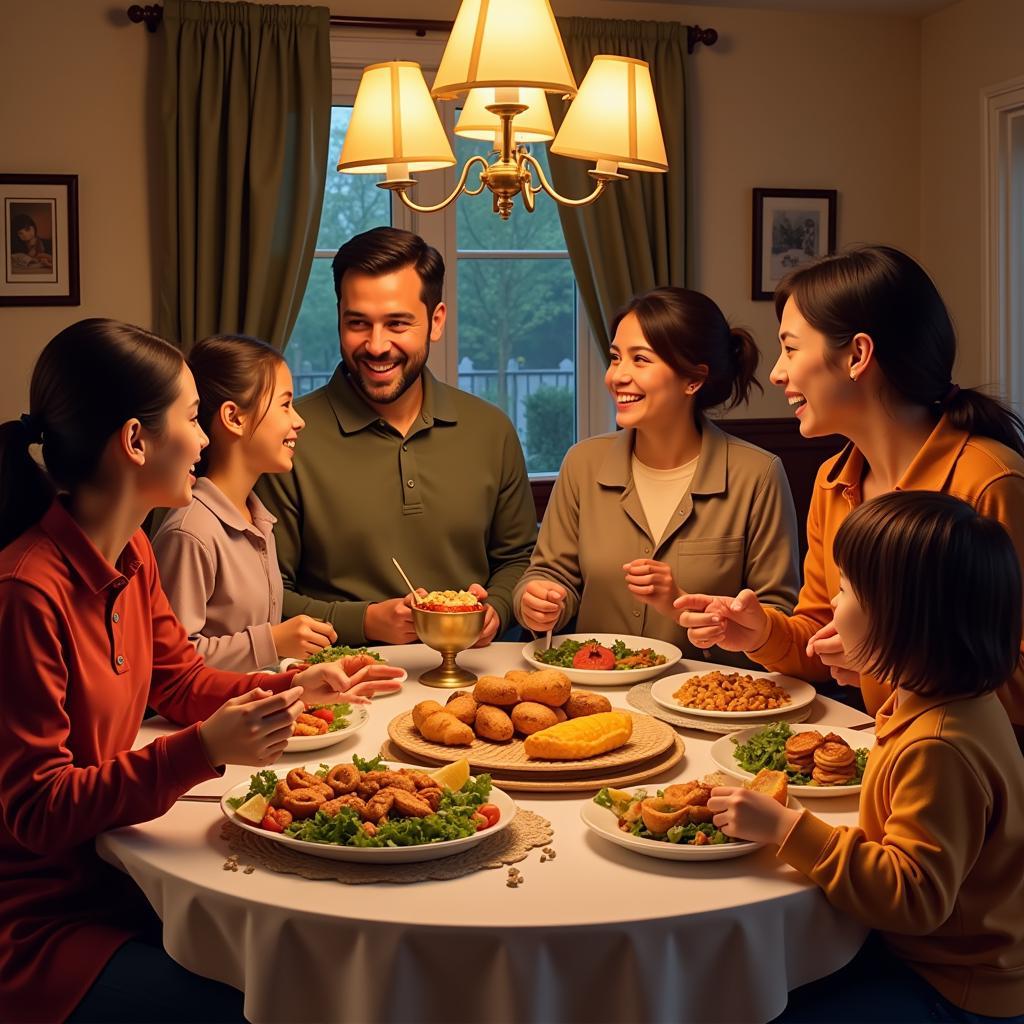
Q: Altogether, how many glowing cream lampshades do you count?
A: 4